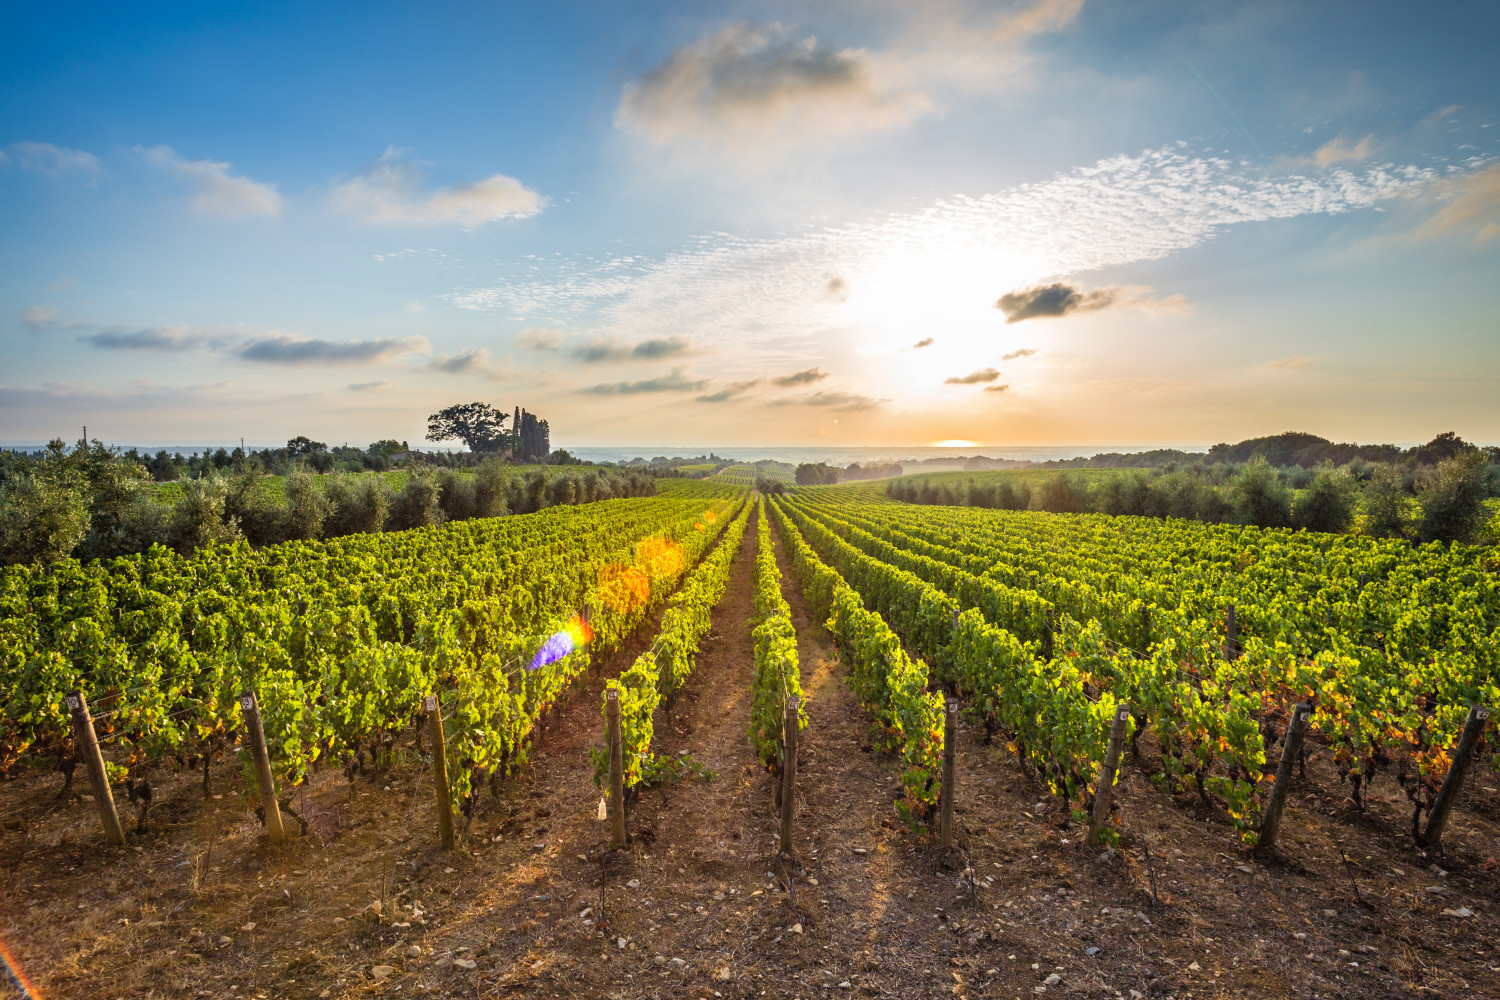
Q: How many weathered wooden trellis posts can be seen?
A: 9